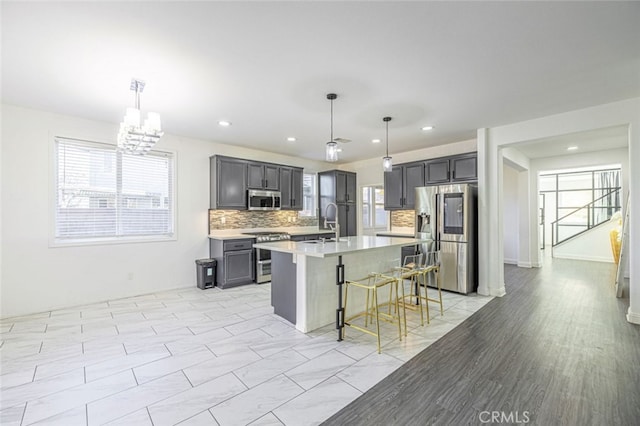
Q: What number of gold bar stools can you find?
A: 3